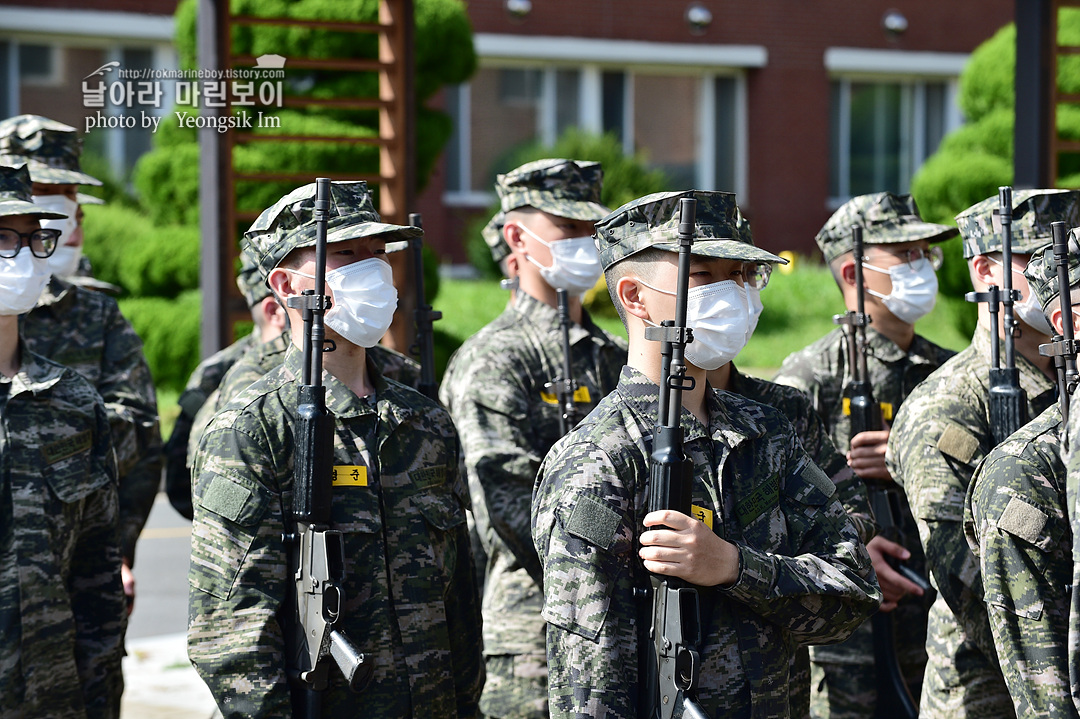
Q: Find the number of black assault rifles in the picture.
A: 7